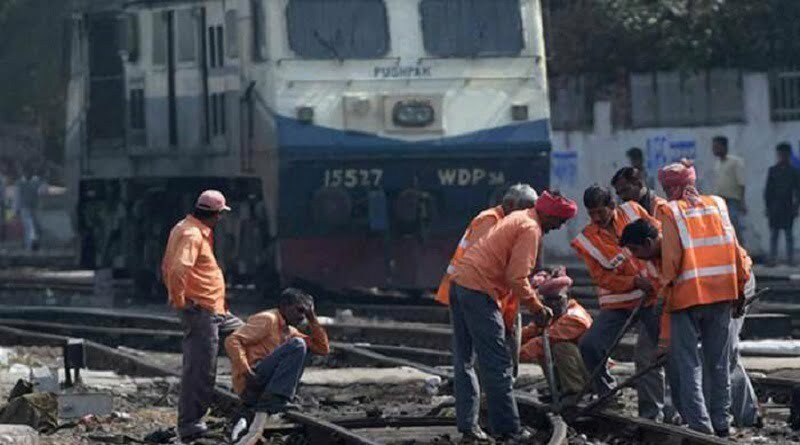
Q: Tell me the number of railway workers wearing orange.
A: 9